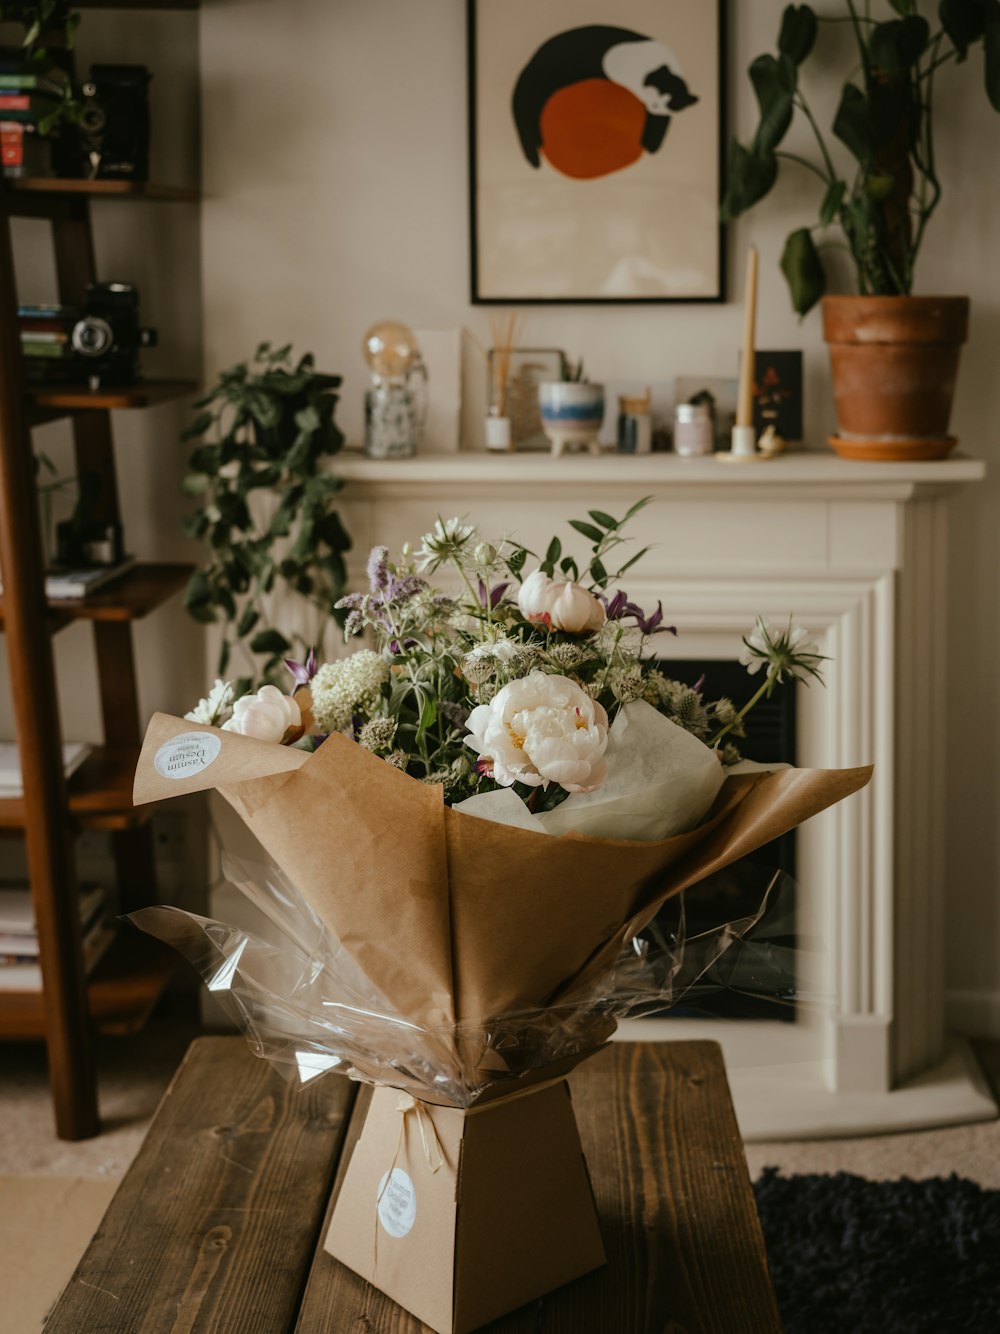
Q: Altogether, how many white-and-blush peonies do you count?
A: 3